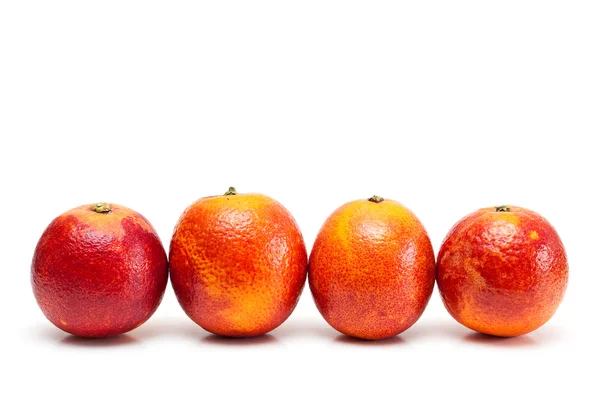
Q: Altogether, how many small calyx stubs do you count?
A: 4